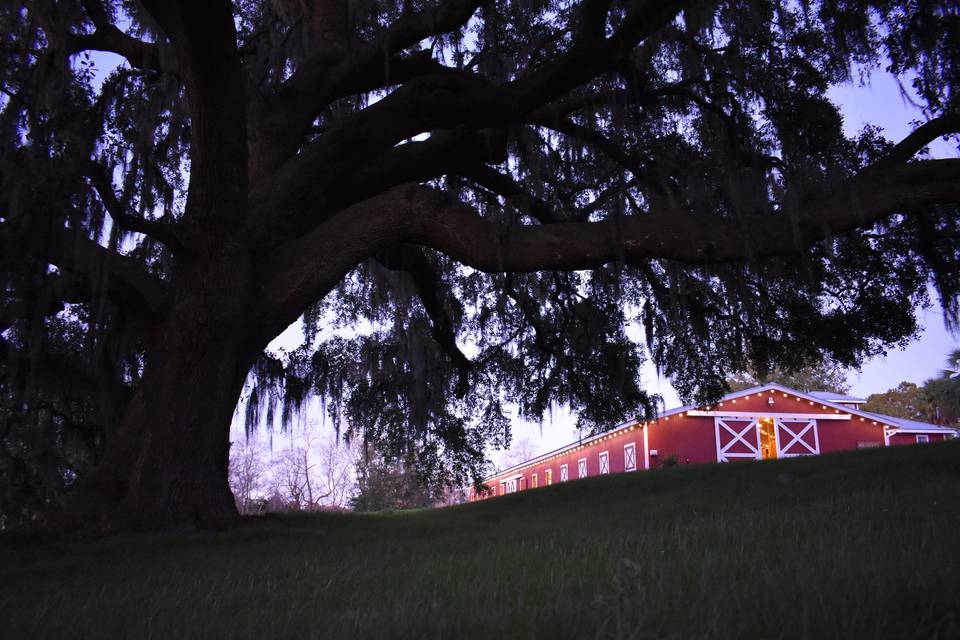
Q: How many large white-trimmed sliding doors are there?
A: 2